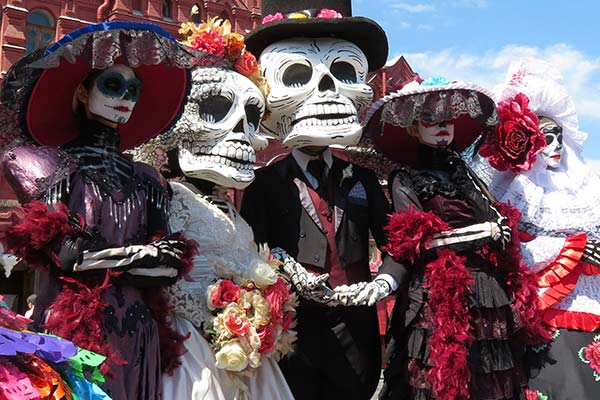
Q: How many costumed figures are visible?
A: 5